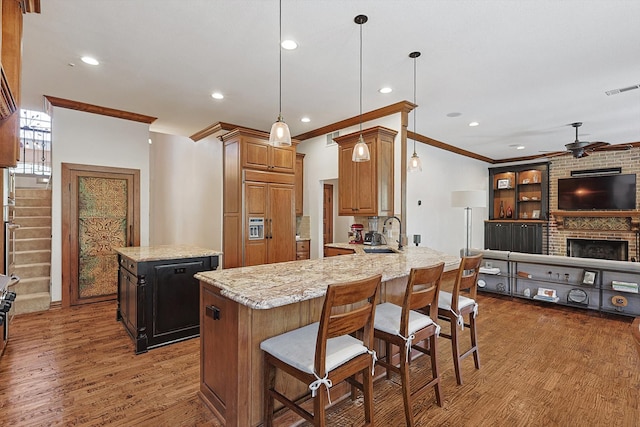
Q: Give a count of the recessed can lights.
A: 7